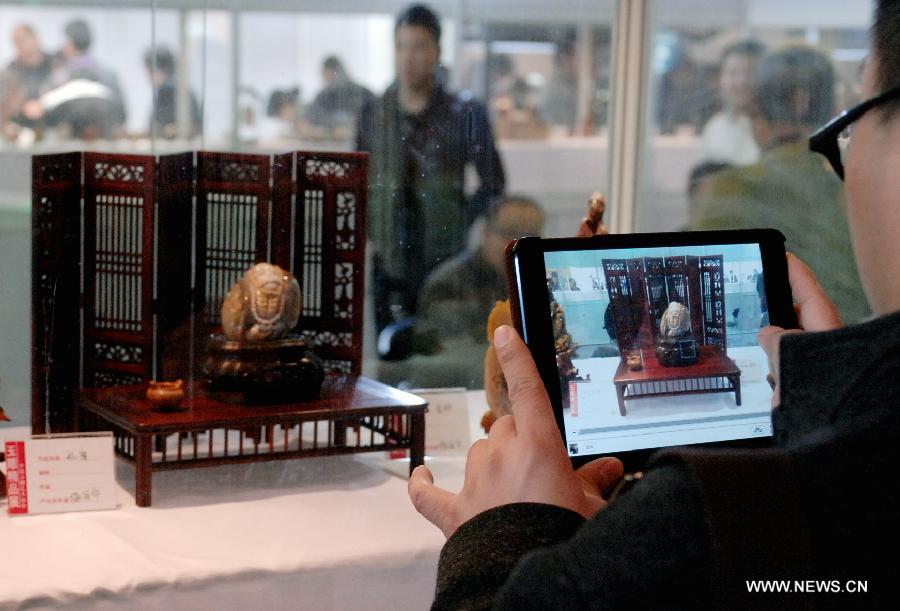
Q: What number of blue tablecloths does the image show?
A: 0